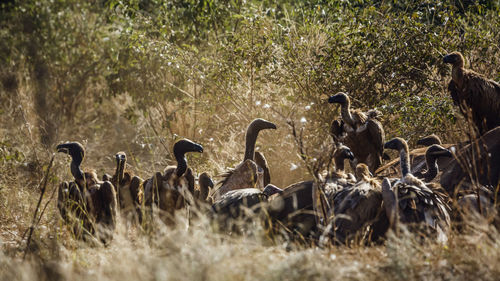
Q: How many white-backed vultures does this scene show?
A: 13